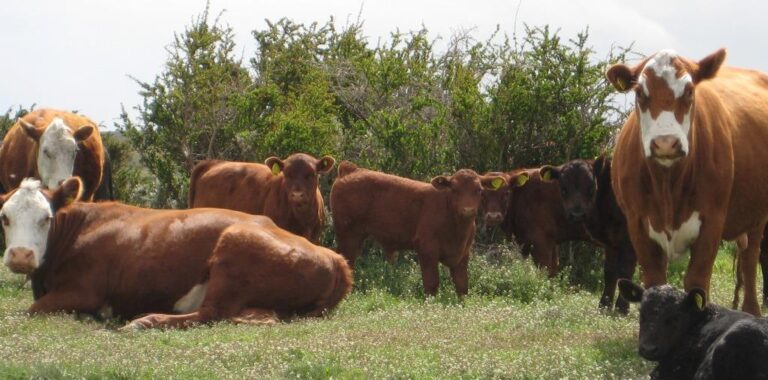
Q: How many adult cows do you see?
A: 3